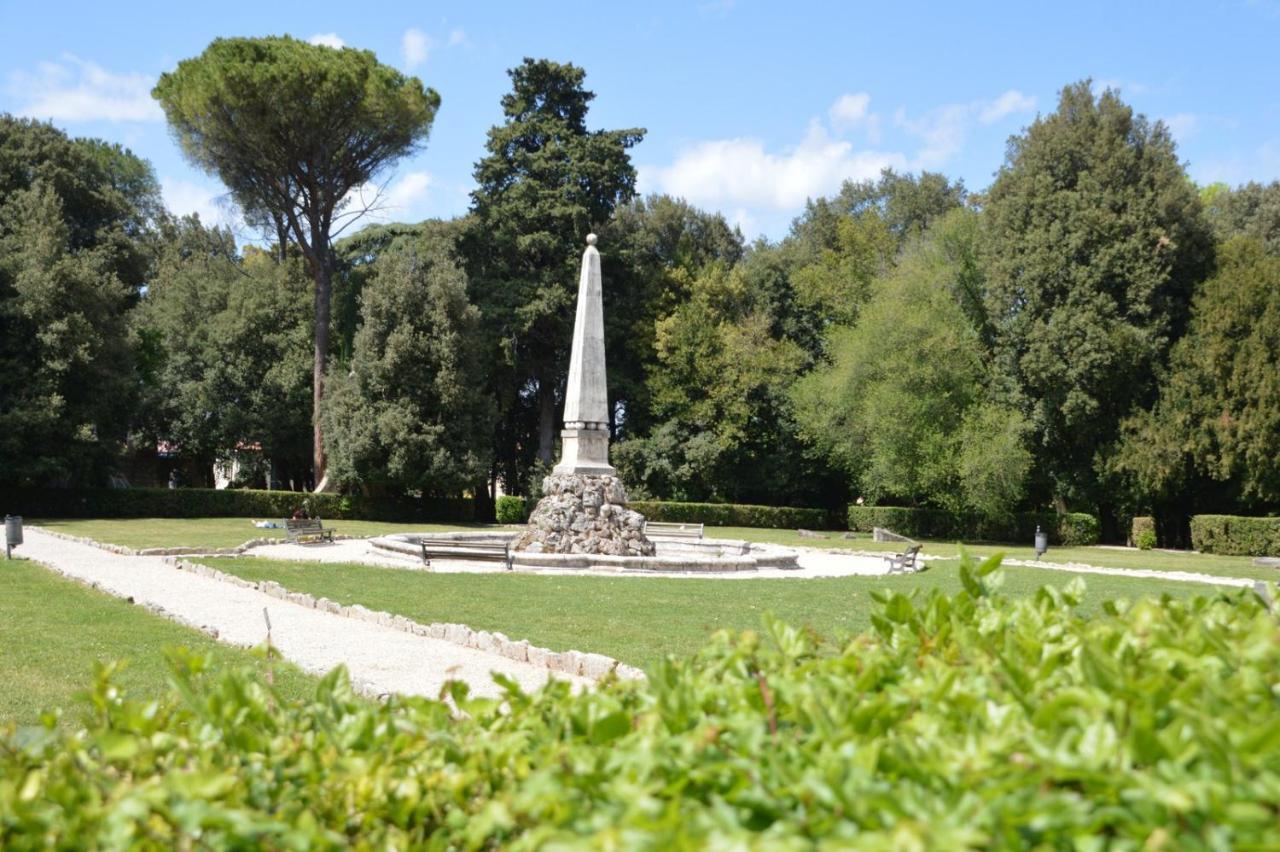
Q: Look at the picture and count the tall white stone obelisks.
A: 1